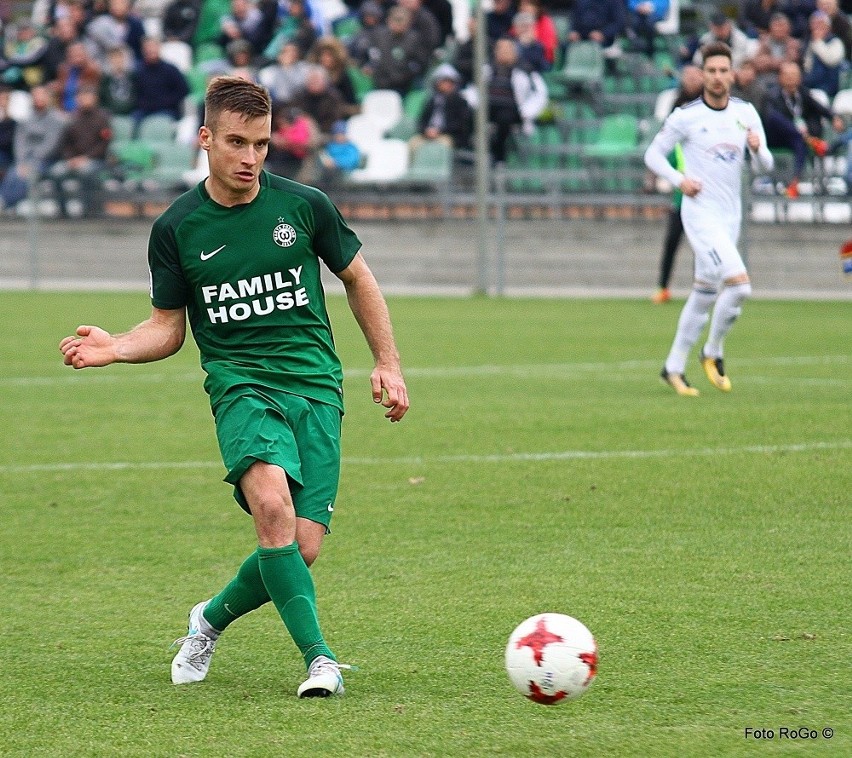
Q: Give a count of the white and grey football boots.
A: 2